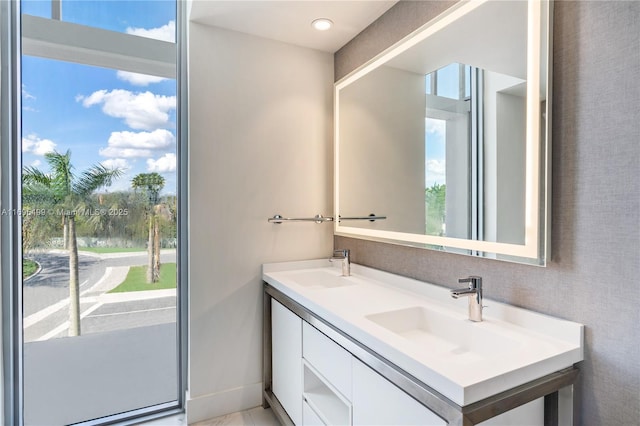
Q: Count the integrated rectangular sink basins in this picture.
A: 2